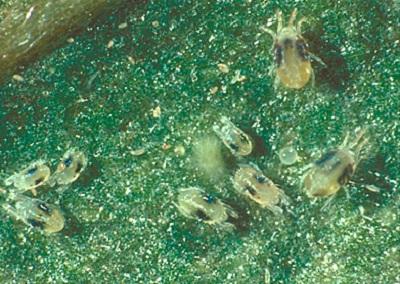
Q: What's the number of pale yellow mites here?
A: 8